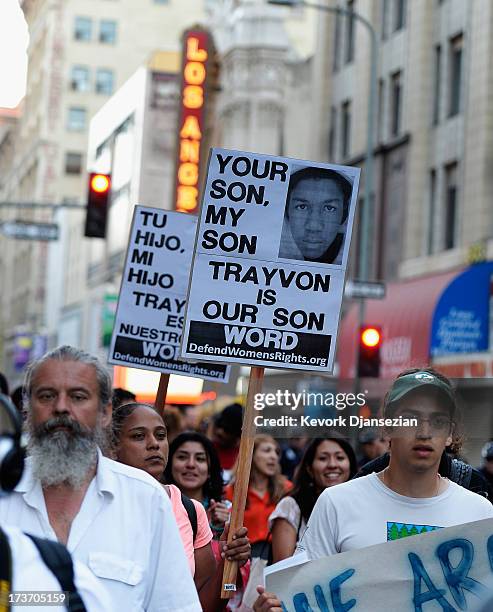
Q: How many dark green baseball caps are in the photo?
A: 1